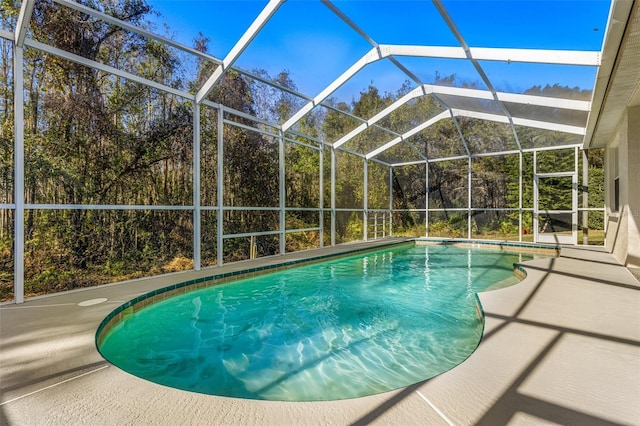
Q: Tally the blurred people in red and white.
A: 0